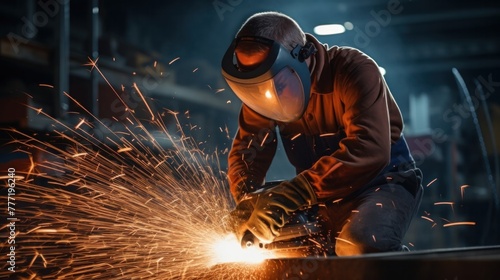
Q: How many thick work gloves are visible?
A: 2